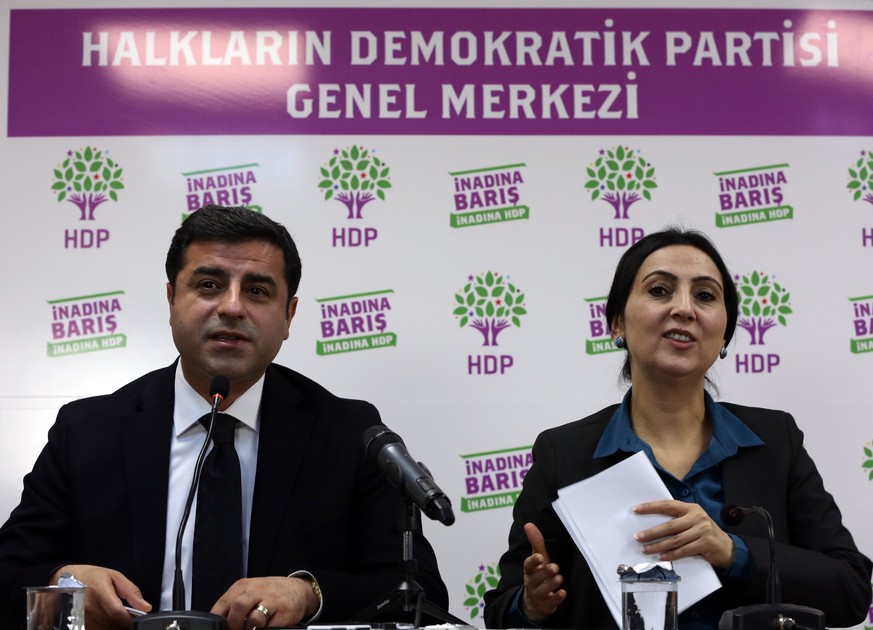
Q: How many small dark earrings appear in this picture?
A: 2